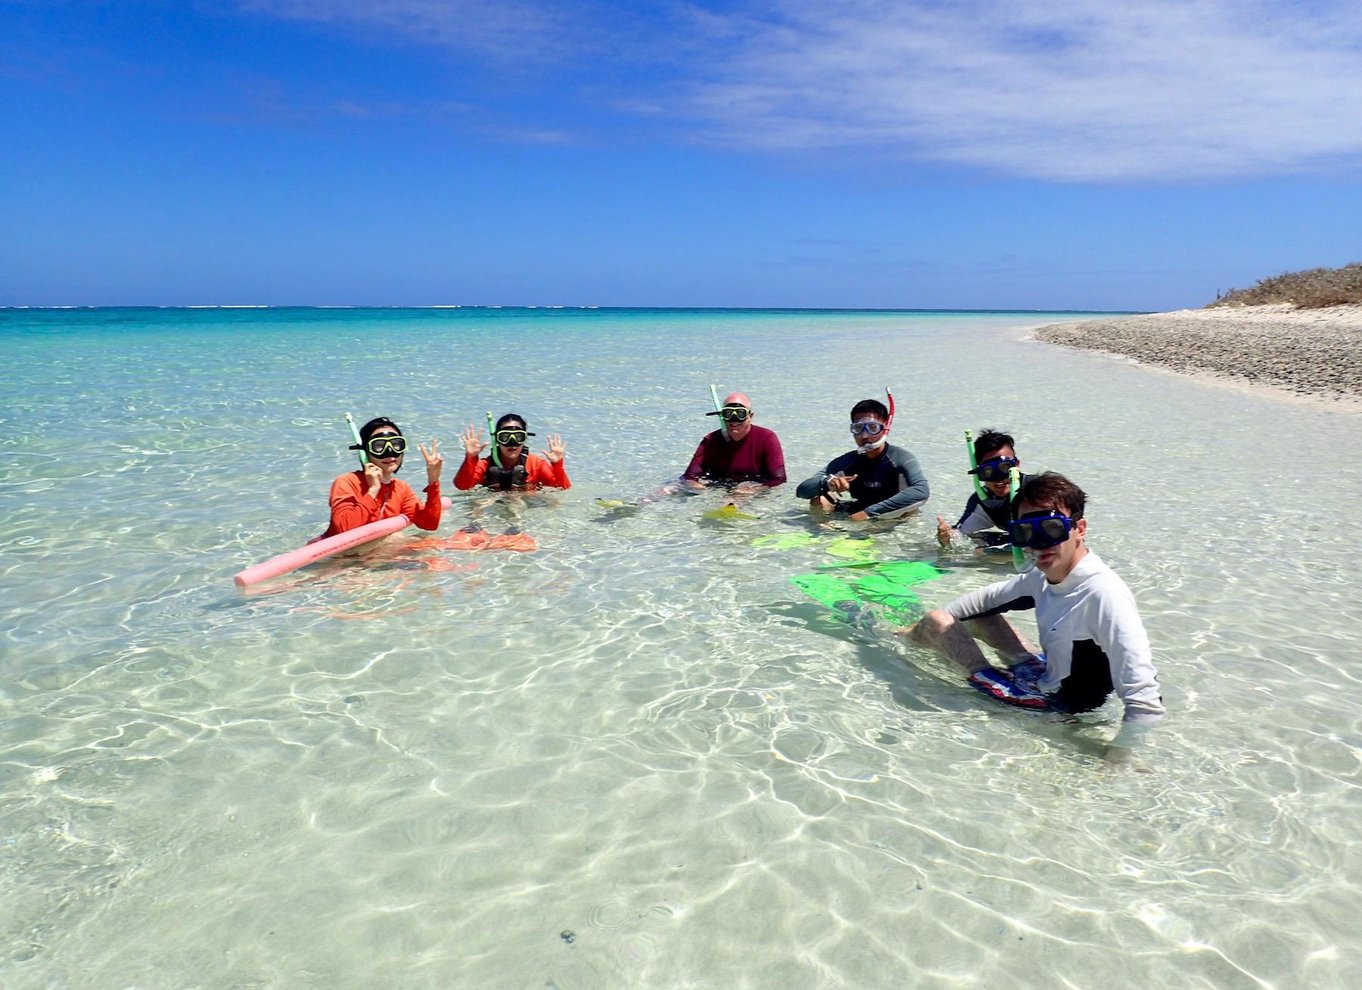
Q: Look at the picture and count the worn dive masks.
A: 6